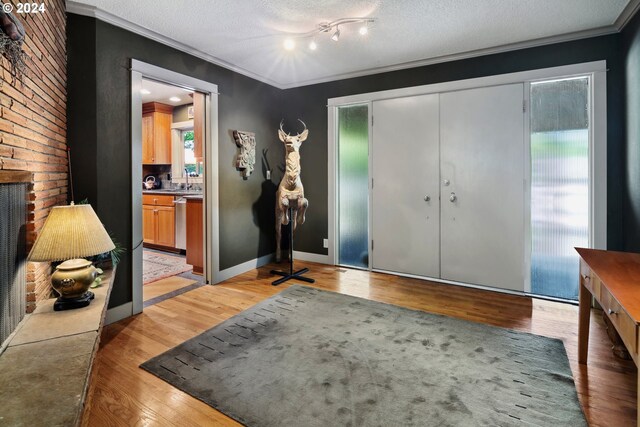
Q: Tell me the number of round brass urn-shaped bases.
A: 1